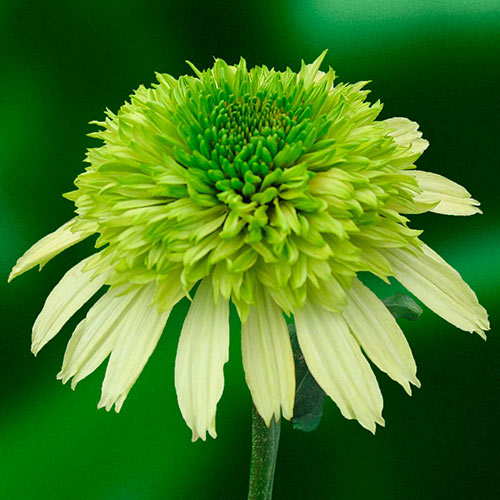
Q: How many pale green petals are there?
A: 11